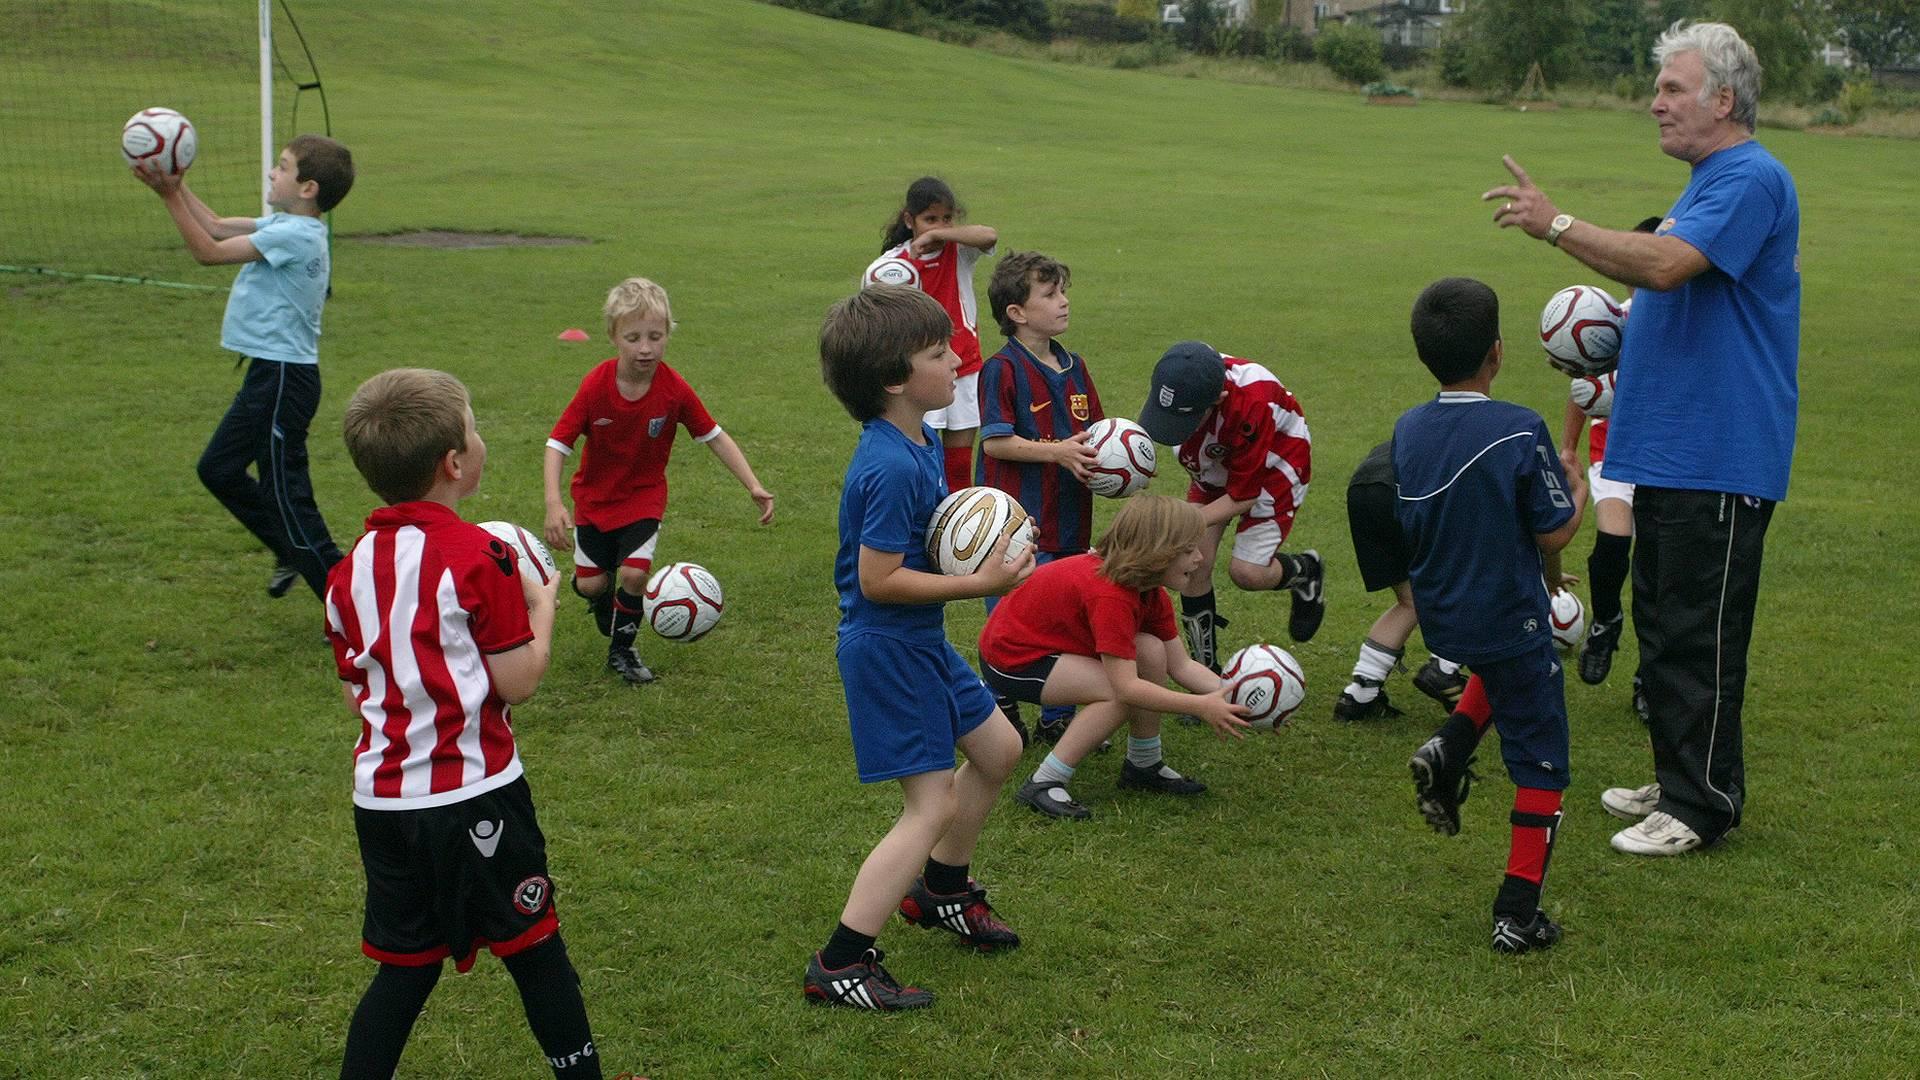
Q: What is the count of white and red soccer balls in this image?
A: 9